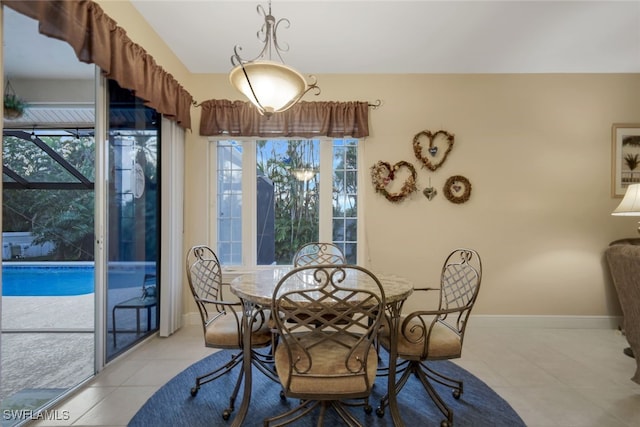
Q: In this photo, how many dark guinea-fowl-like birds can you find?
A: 0